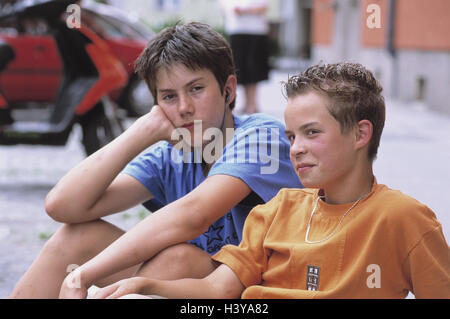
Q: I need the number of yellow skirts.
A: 0